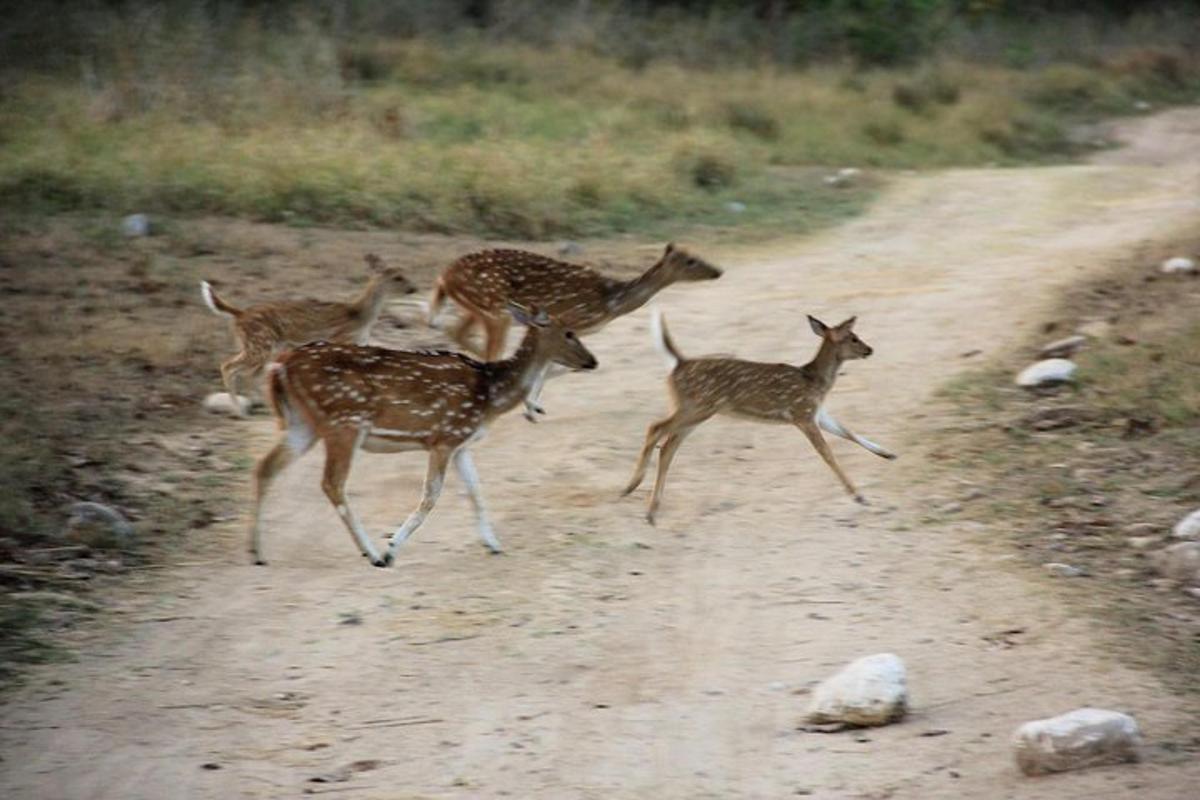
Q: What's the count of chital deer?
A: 4